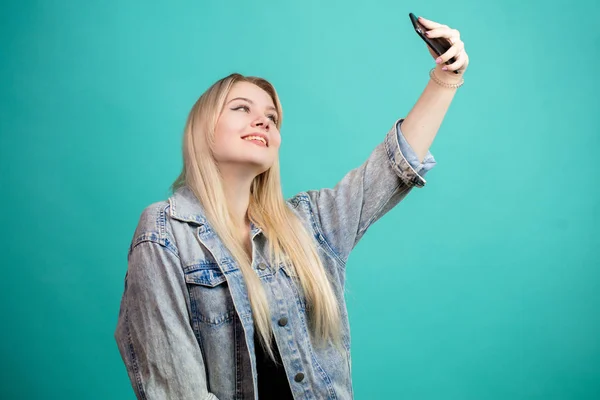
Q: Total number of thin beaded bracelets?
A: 1